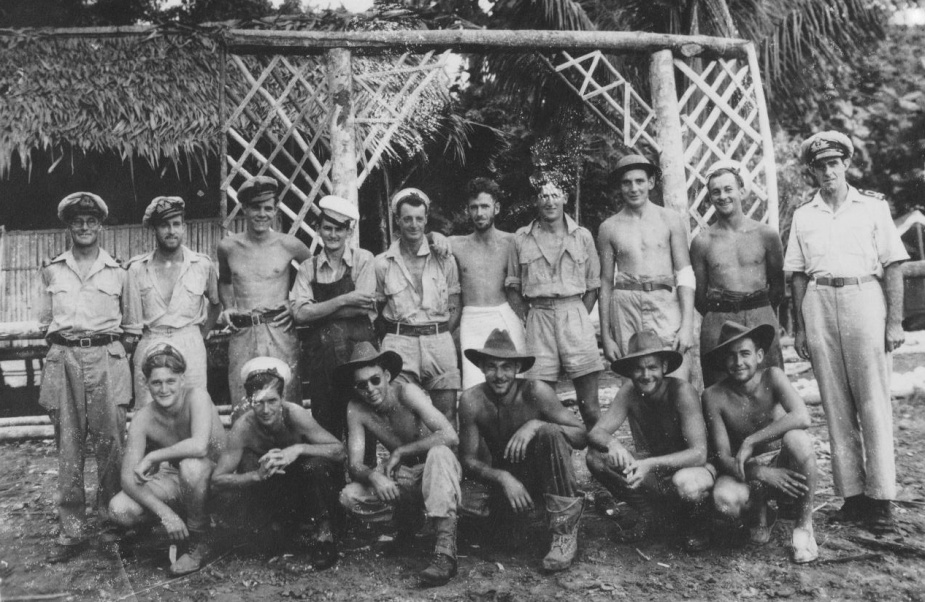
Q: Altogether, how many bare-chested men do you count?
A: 10